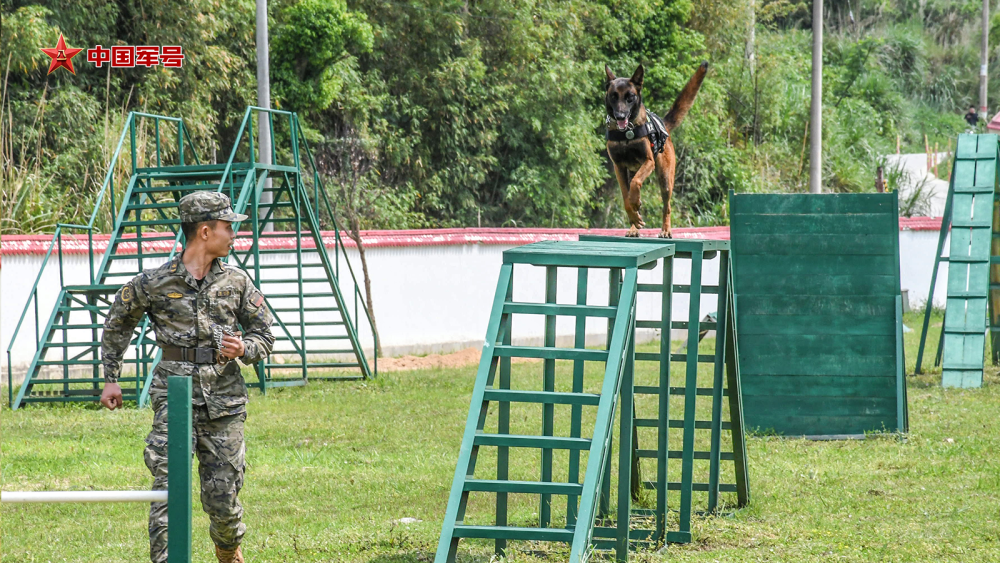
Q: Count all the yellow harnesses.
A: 0